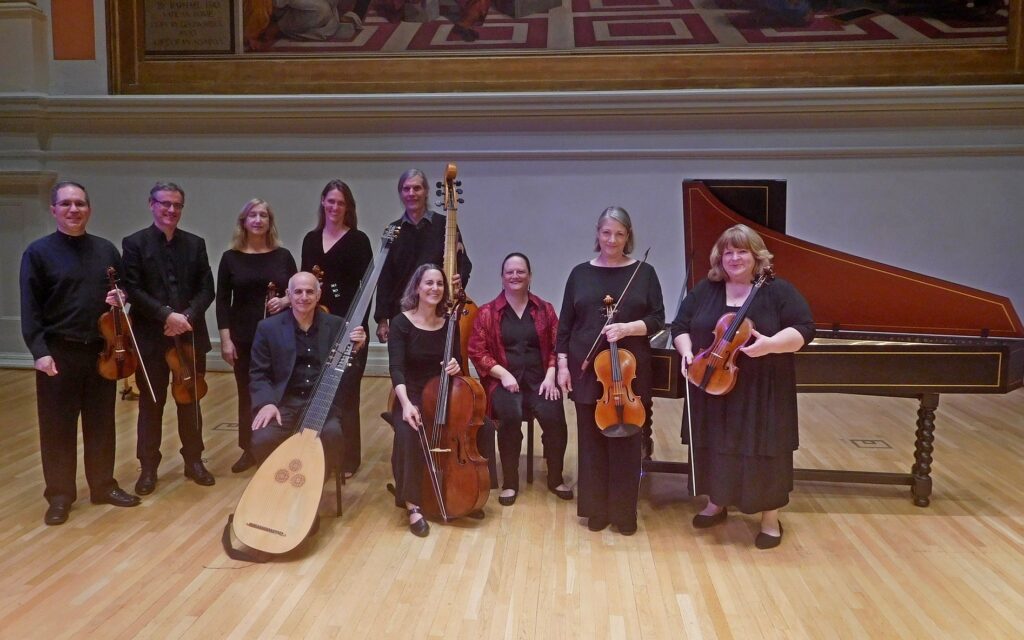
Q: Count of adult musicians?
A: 10